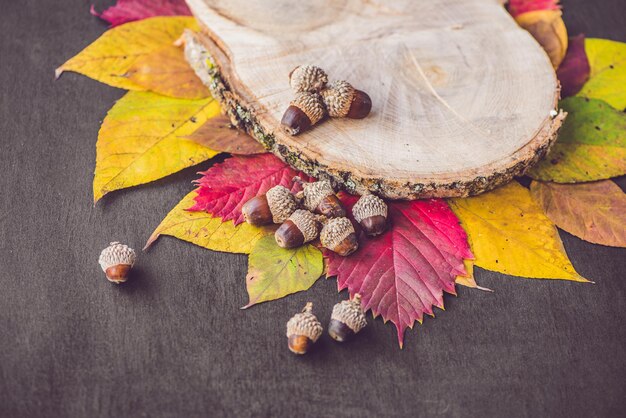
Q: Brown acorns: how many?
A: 11